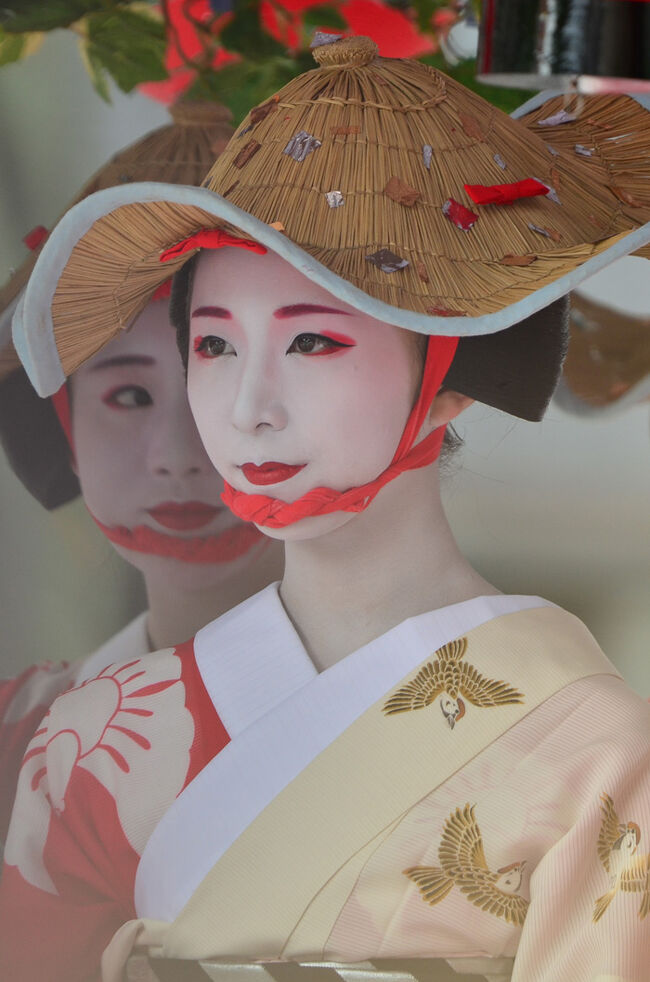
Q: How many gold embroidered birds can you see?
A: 3